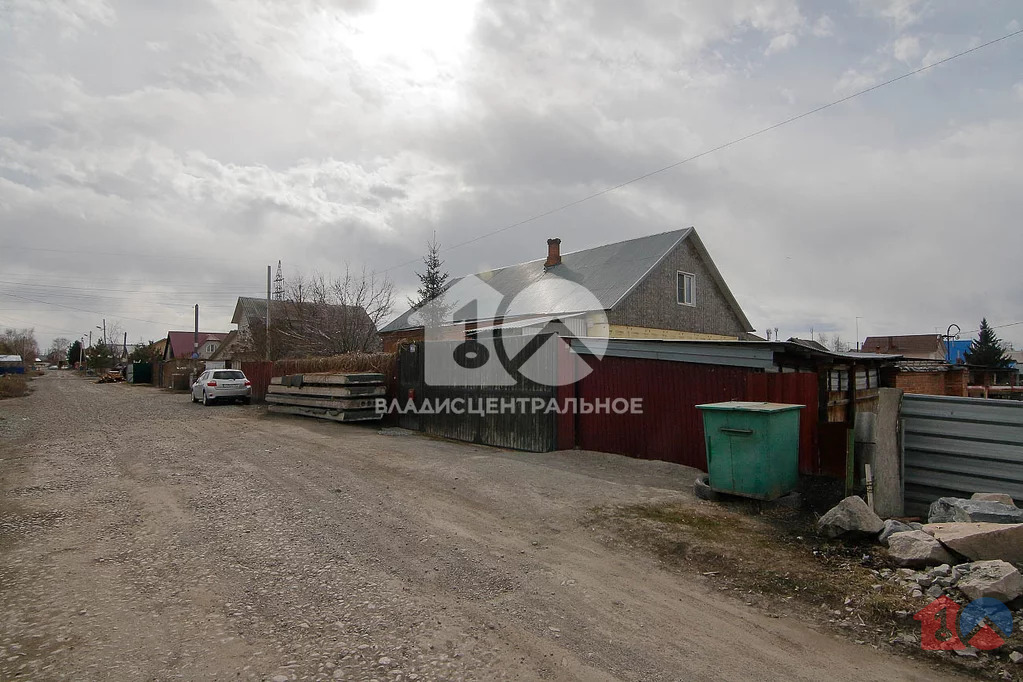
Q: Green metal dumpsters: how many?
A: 1